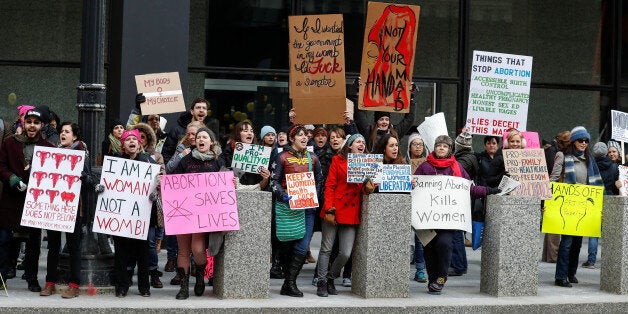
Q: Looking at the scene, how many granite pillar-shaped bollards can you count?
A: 4